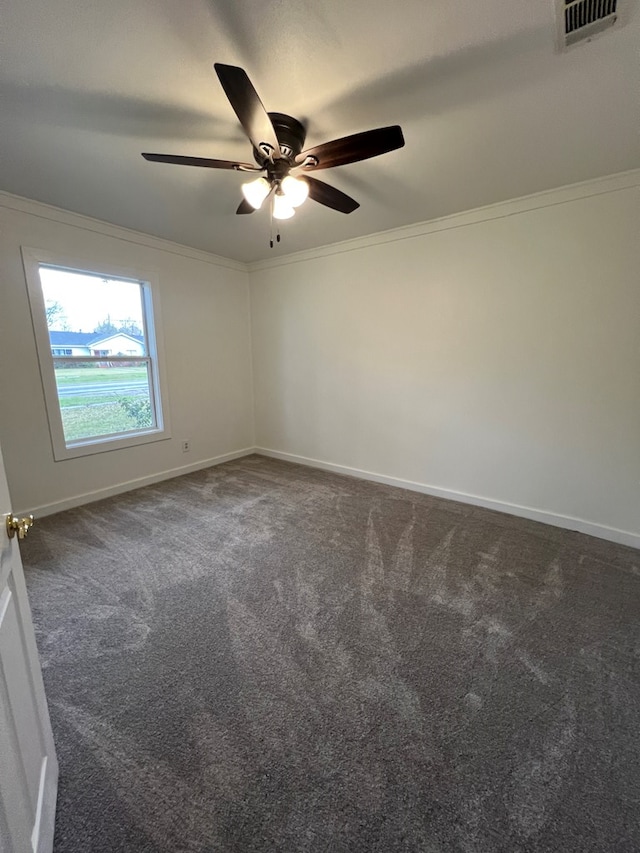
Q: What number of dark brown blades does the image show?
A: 5